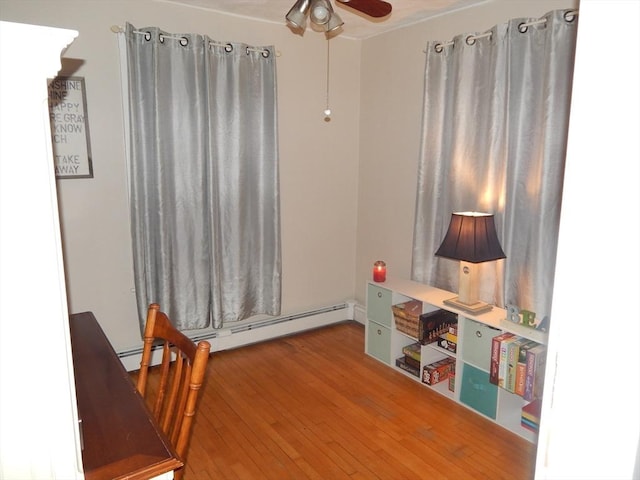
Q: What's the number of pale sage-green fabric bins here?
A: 3